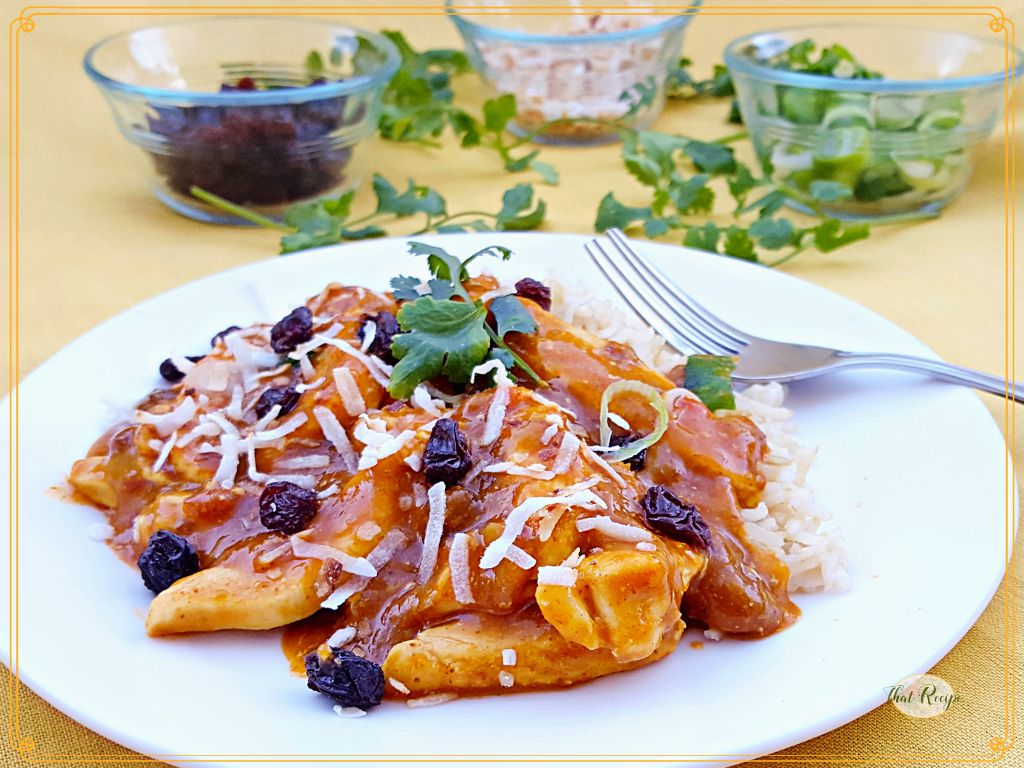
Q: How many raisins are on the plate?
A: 12